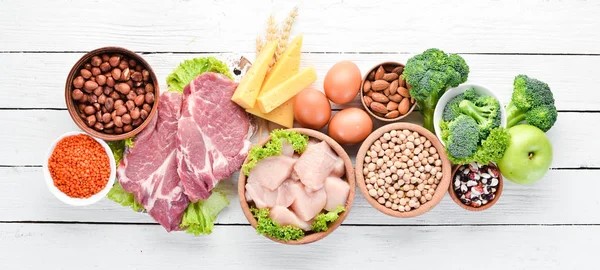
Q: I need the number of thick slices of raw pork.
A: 2